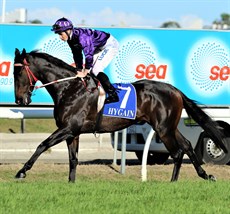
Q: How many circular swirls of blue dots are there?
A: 3